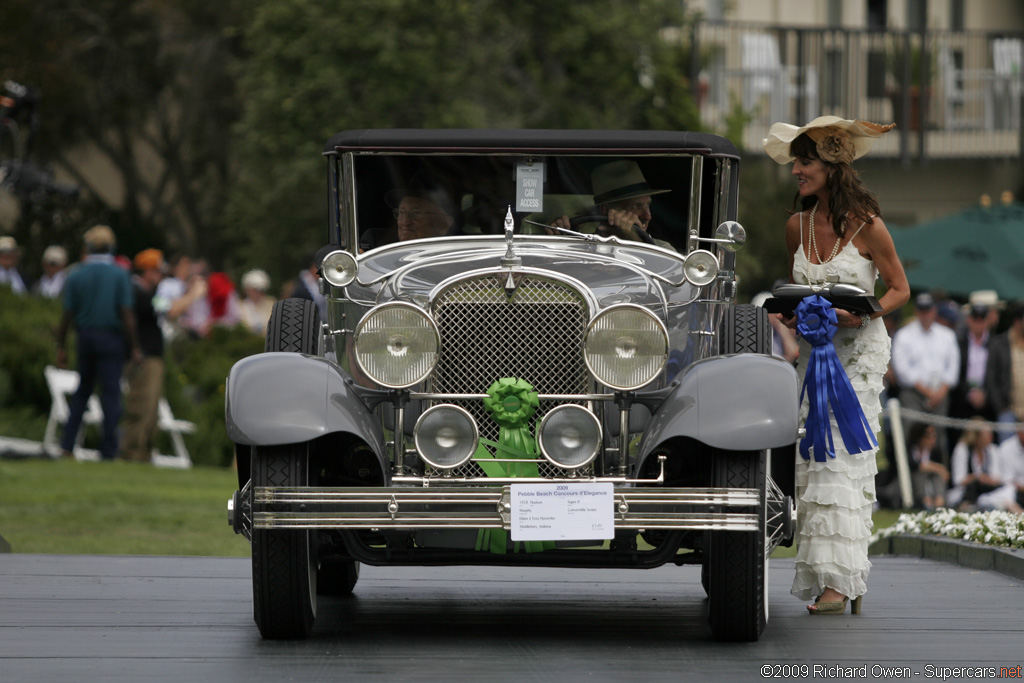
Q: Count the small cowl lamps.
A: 2